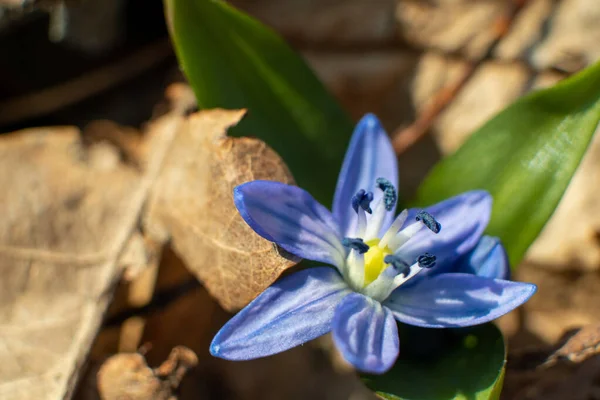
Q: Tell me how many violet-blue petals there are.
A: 6